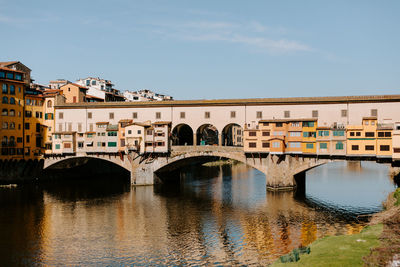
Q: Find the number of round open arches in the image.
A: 3